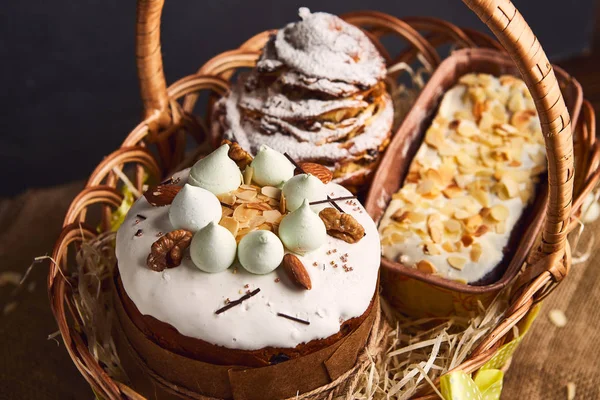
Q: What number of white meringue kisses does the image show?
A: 7